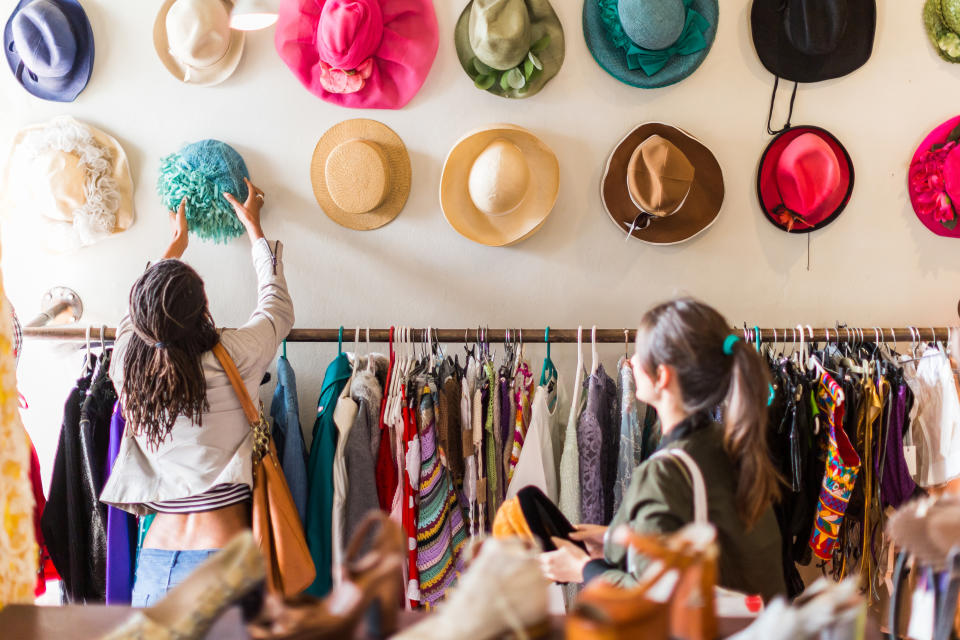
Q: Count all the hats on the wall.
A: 14